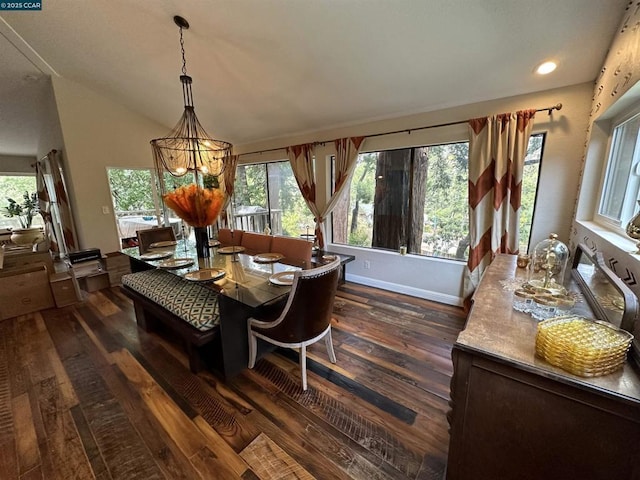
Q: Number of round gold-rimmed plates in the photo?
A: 8